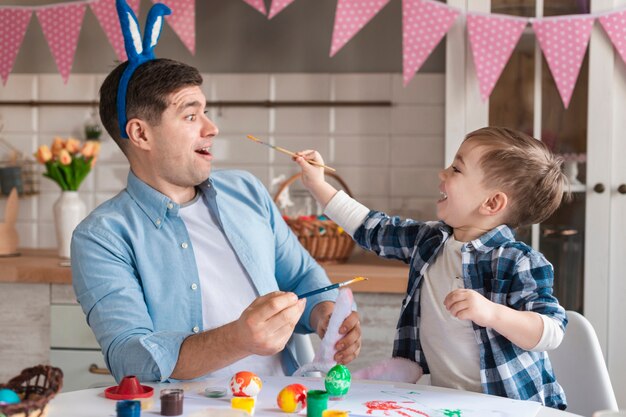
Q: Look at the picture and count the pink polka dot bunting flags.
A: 11